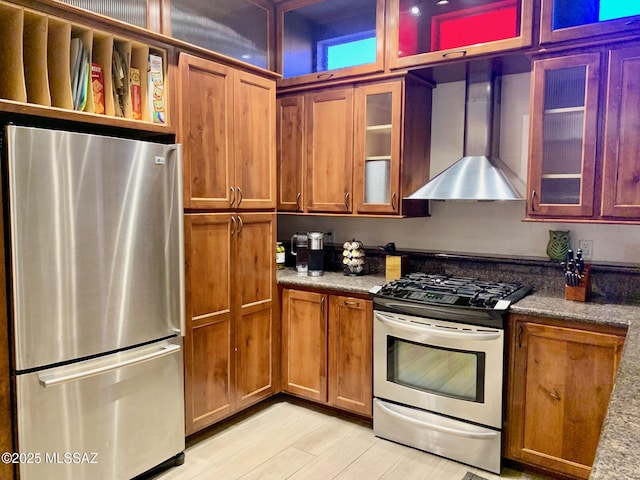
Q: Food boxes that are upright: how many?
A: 3